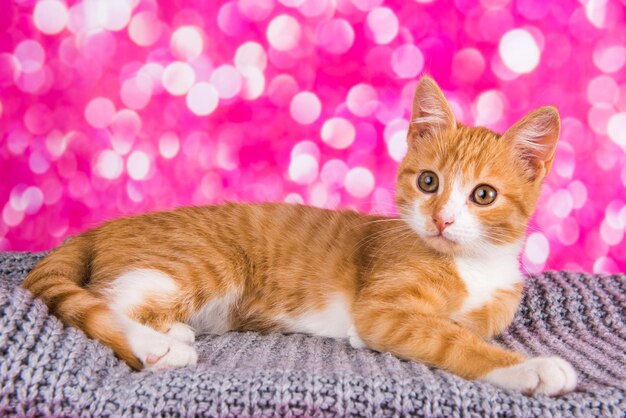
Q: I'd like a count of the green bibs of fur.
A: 0